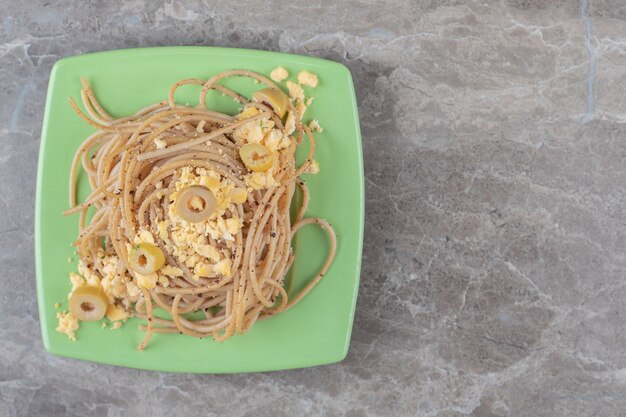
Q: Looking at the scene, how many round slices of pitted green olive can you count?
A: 5